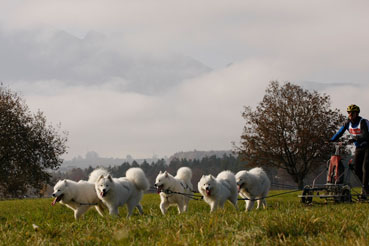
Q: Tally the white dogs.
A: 5